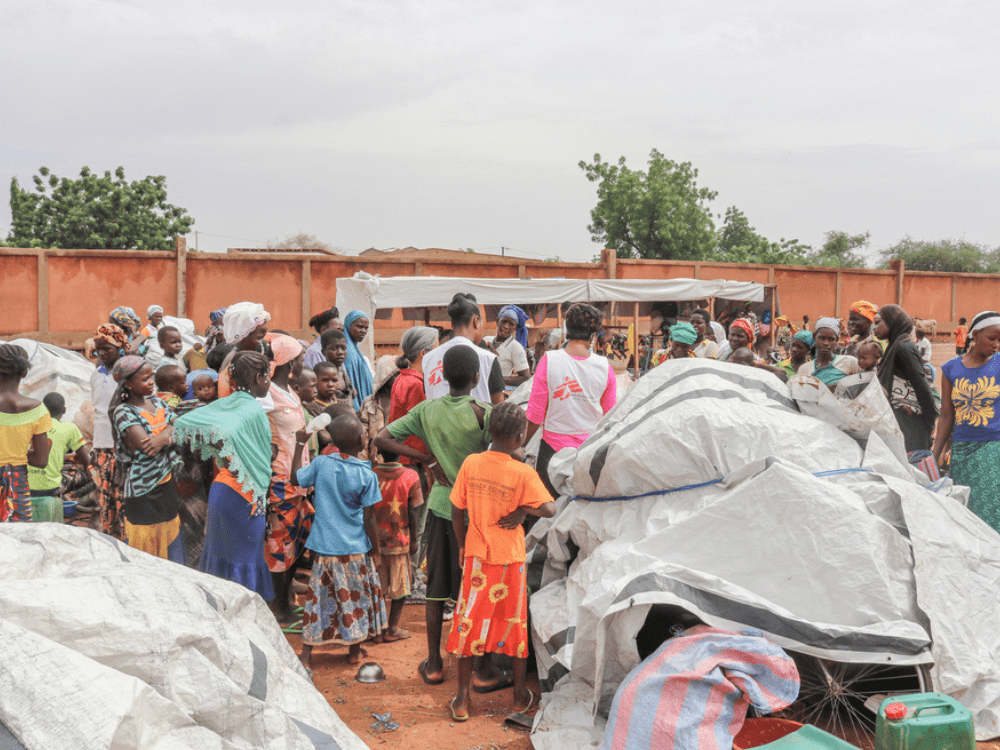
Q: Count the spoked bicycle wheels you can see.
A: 1